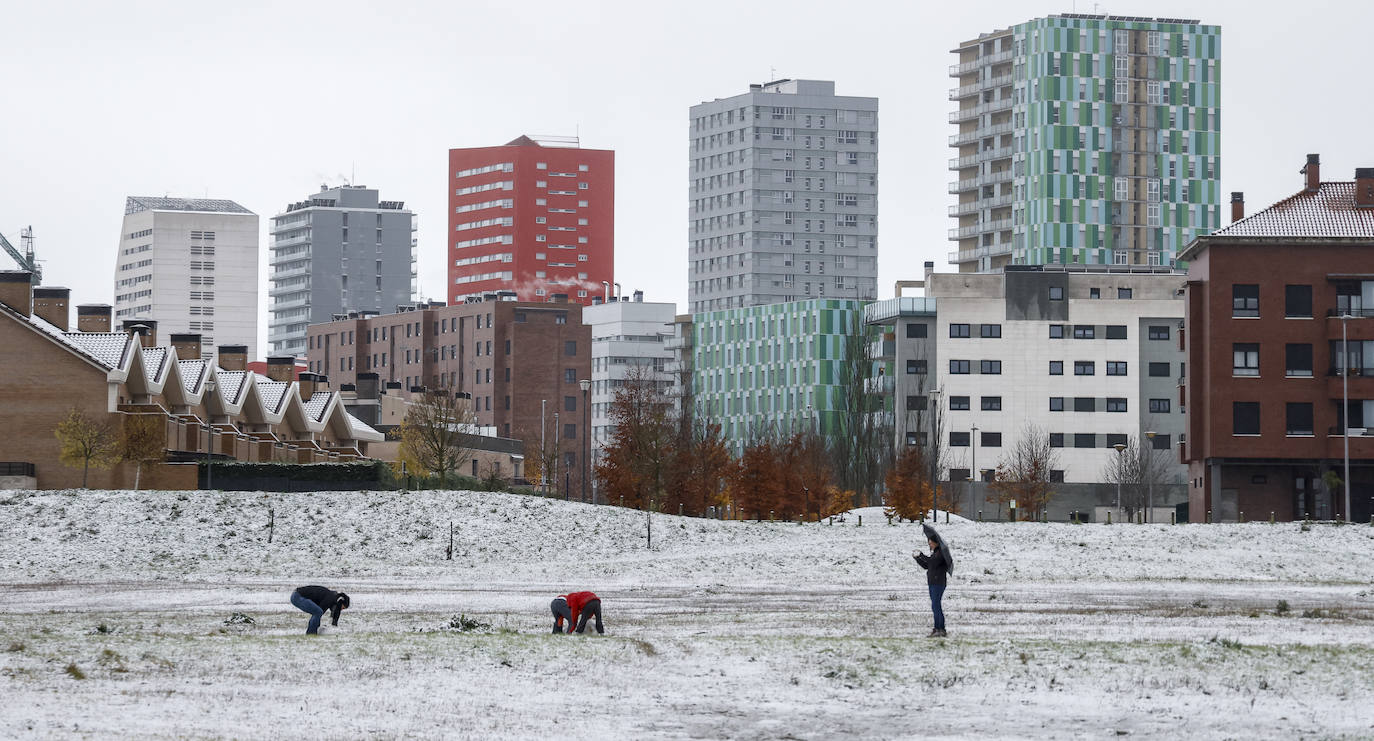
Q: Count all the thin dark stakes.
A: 3